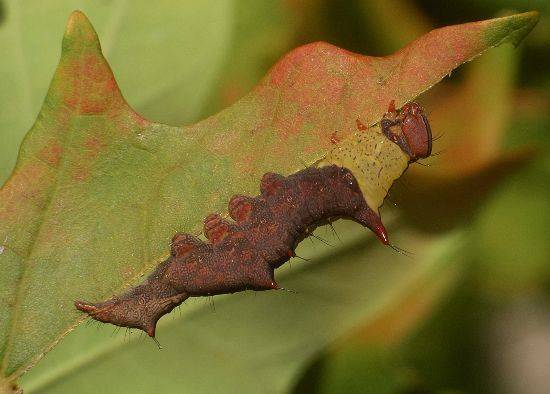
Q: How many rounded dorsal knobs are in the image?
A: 4